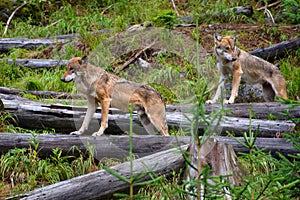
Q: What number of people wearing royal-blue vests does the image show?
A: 0